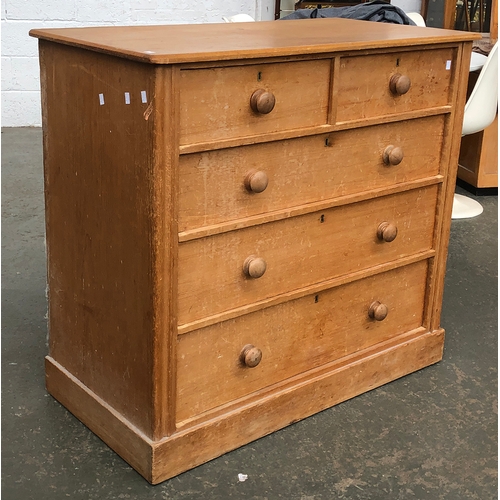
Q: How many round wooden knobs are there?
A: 8